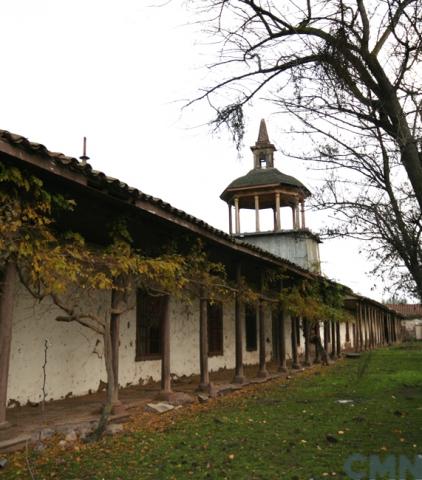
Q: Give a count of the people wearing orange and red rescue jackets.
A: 0